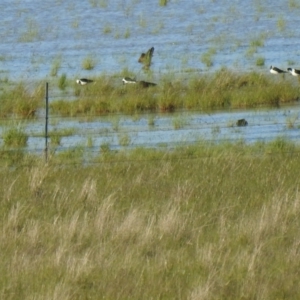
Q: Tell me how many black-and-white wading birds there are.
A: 4